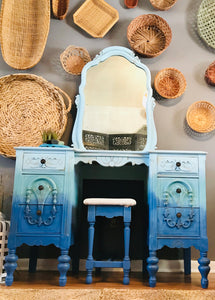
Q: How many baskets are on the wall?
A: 12